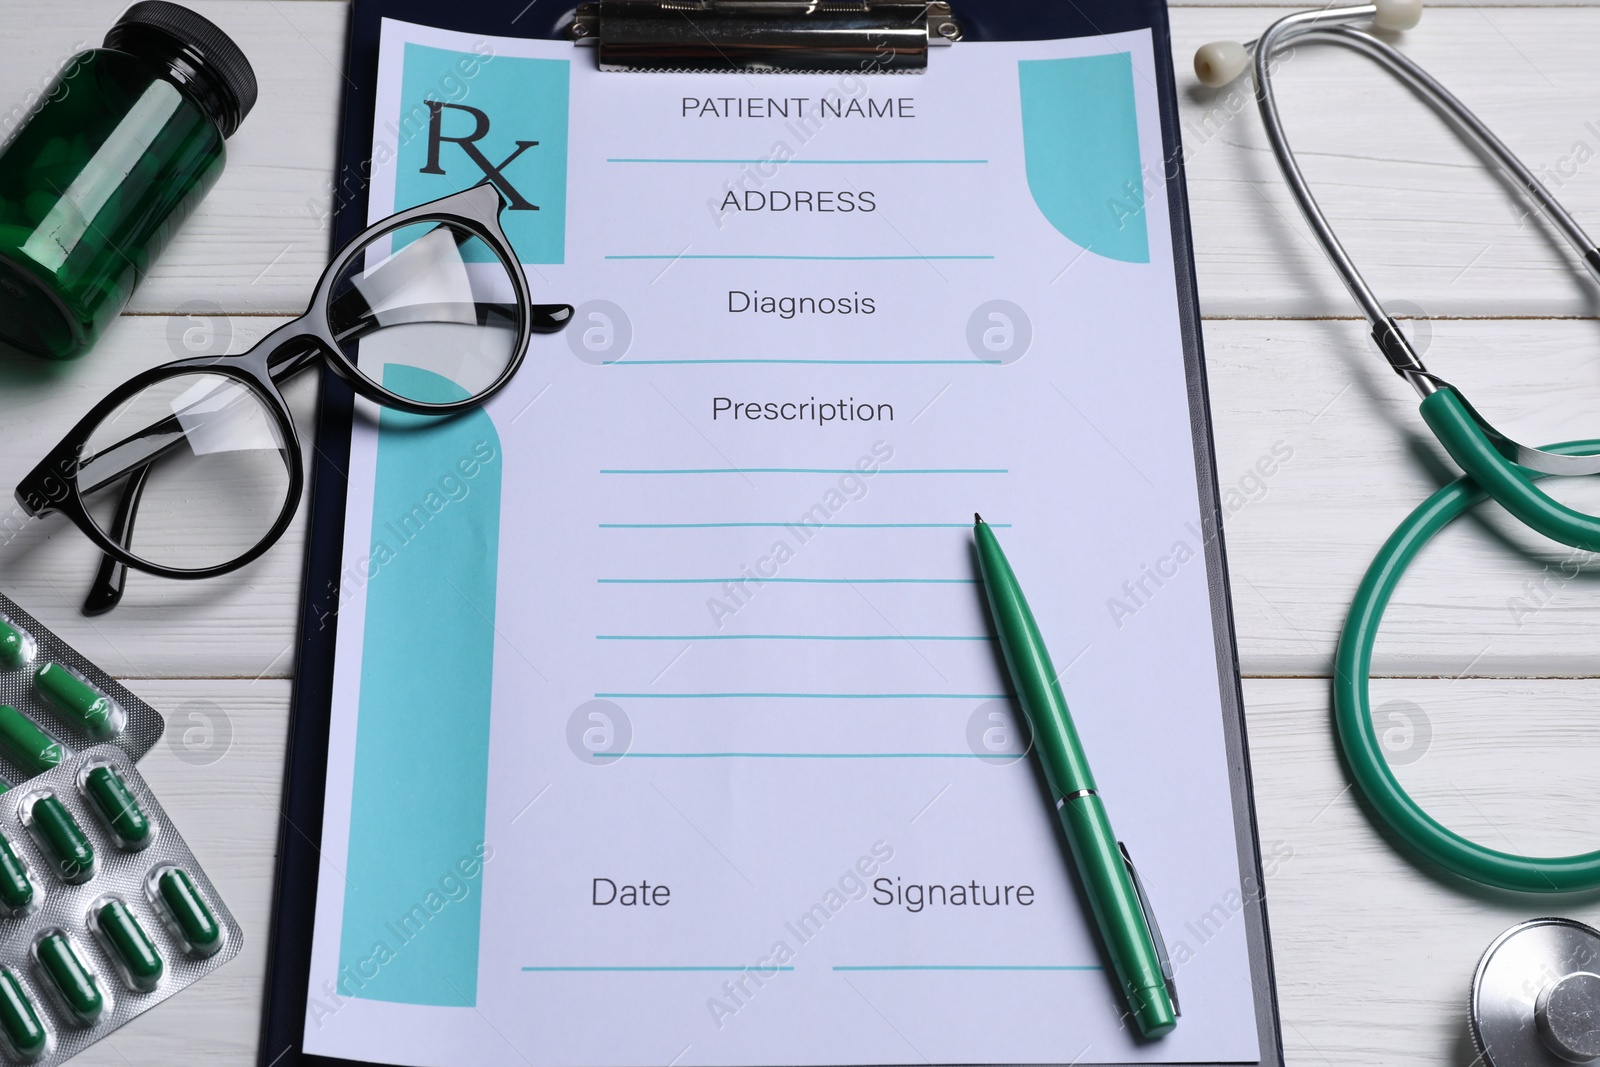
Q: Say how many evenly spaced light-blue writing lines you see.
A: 6